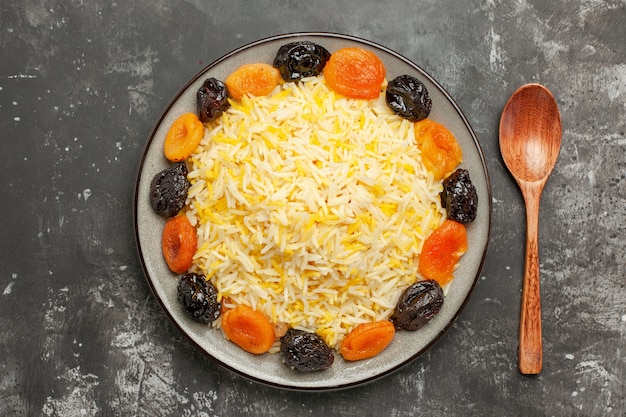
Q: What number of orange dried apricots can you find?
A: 8